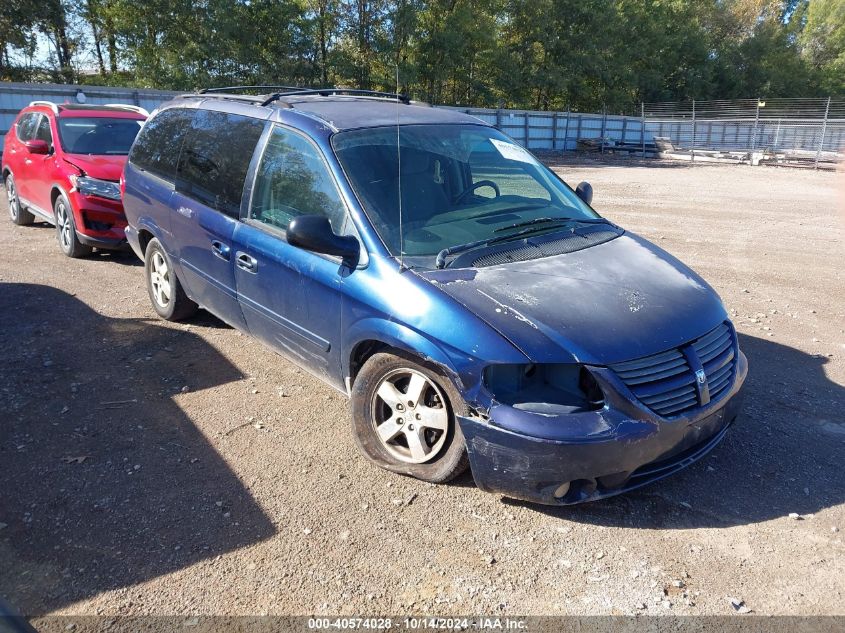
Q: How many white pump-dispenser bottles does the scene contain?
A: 0